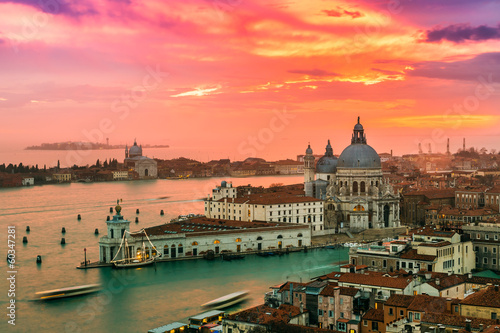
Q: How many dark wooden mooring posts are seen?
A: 13